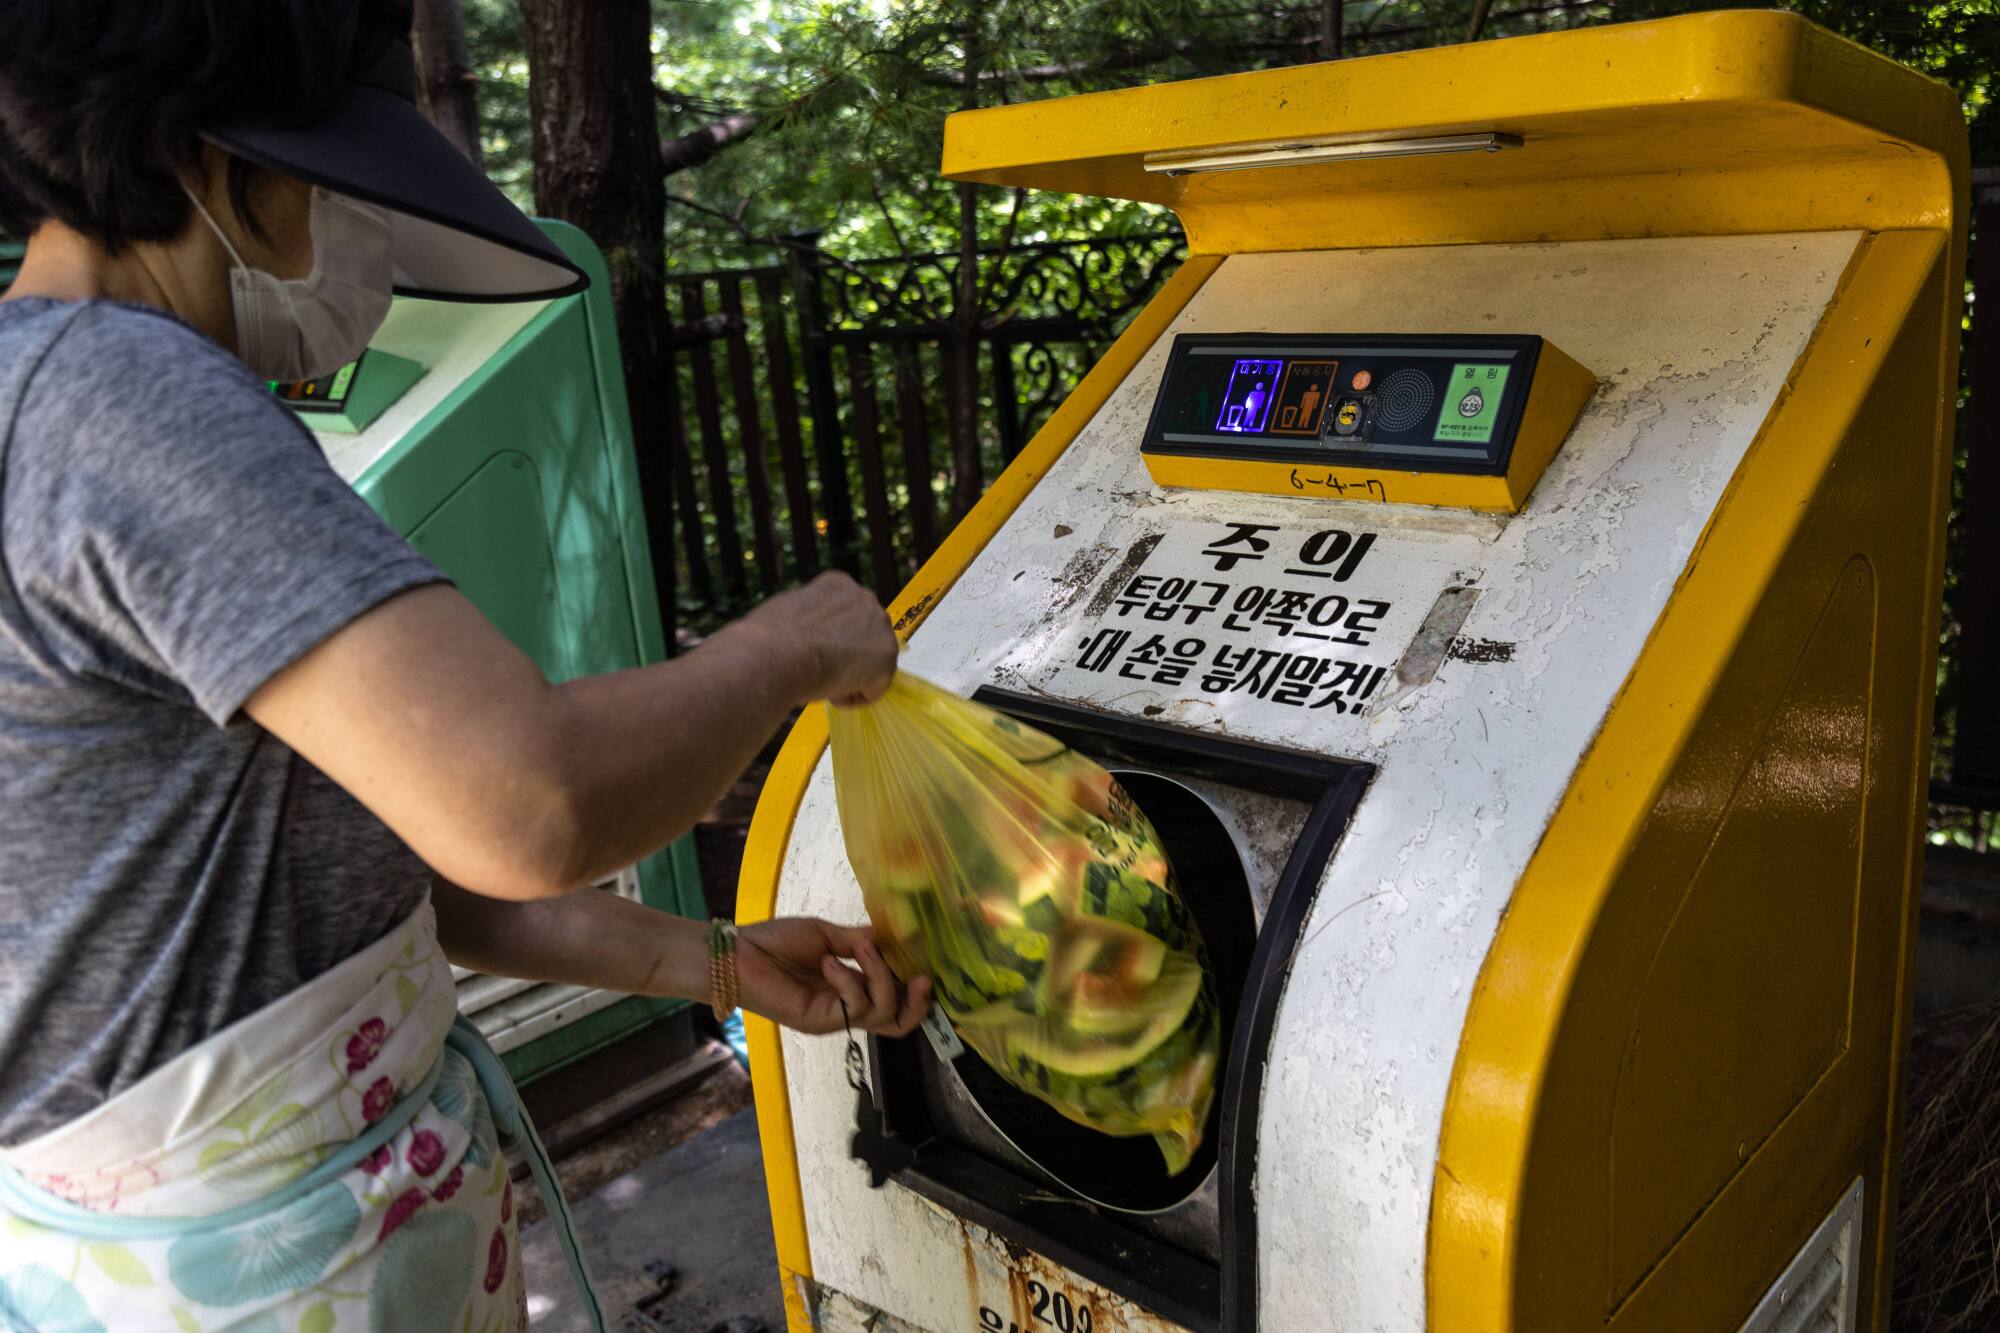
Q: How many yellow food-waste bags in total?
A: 1